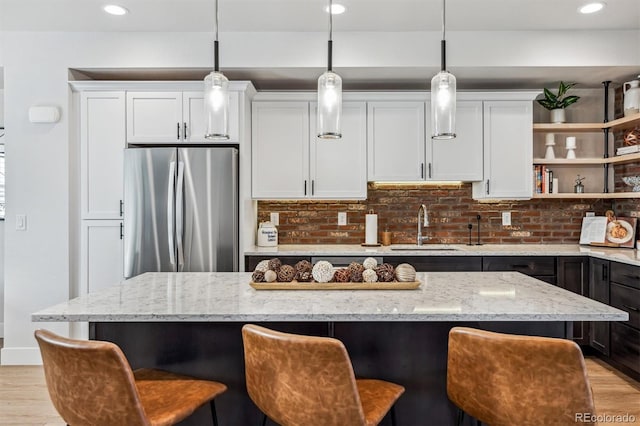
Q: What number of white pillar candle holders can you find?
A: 2